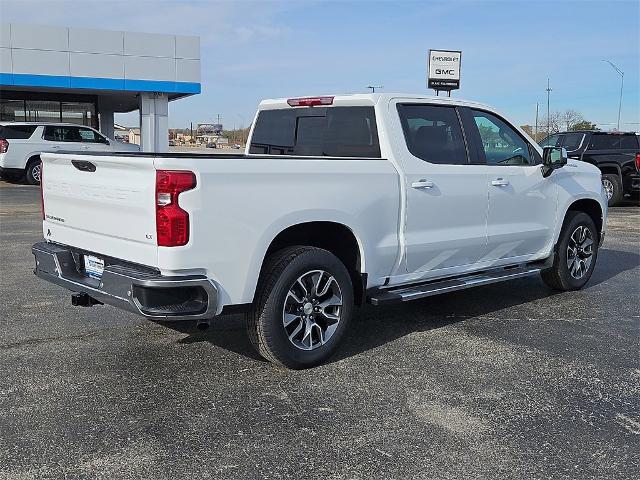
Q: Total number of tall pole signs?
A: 1